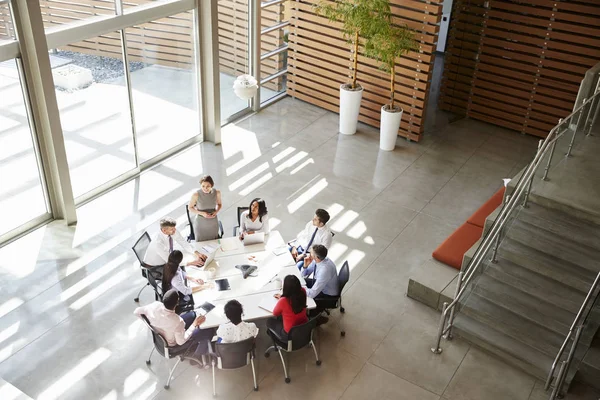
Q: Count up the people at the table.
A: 9